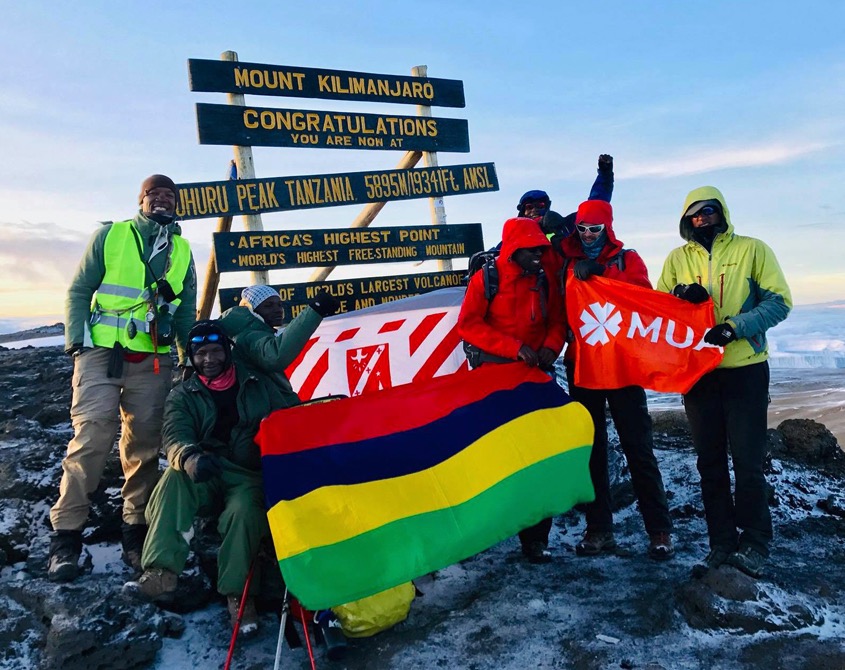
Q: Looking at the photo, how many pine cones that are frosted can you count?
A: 0